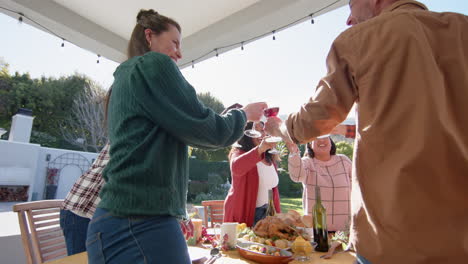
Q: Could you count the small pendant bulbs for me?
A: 8